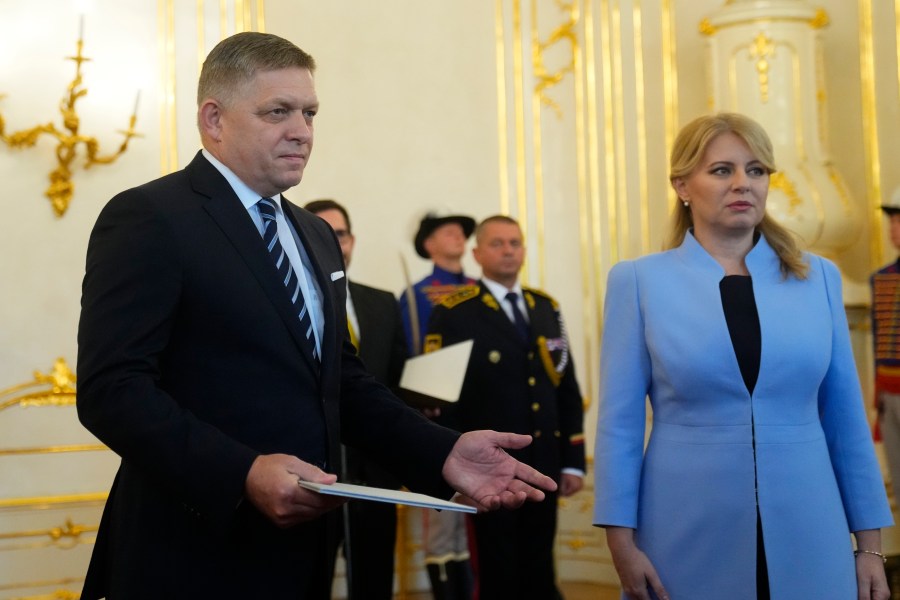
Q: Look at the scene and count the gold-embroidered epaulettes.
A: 2